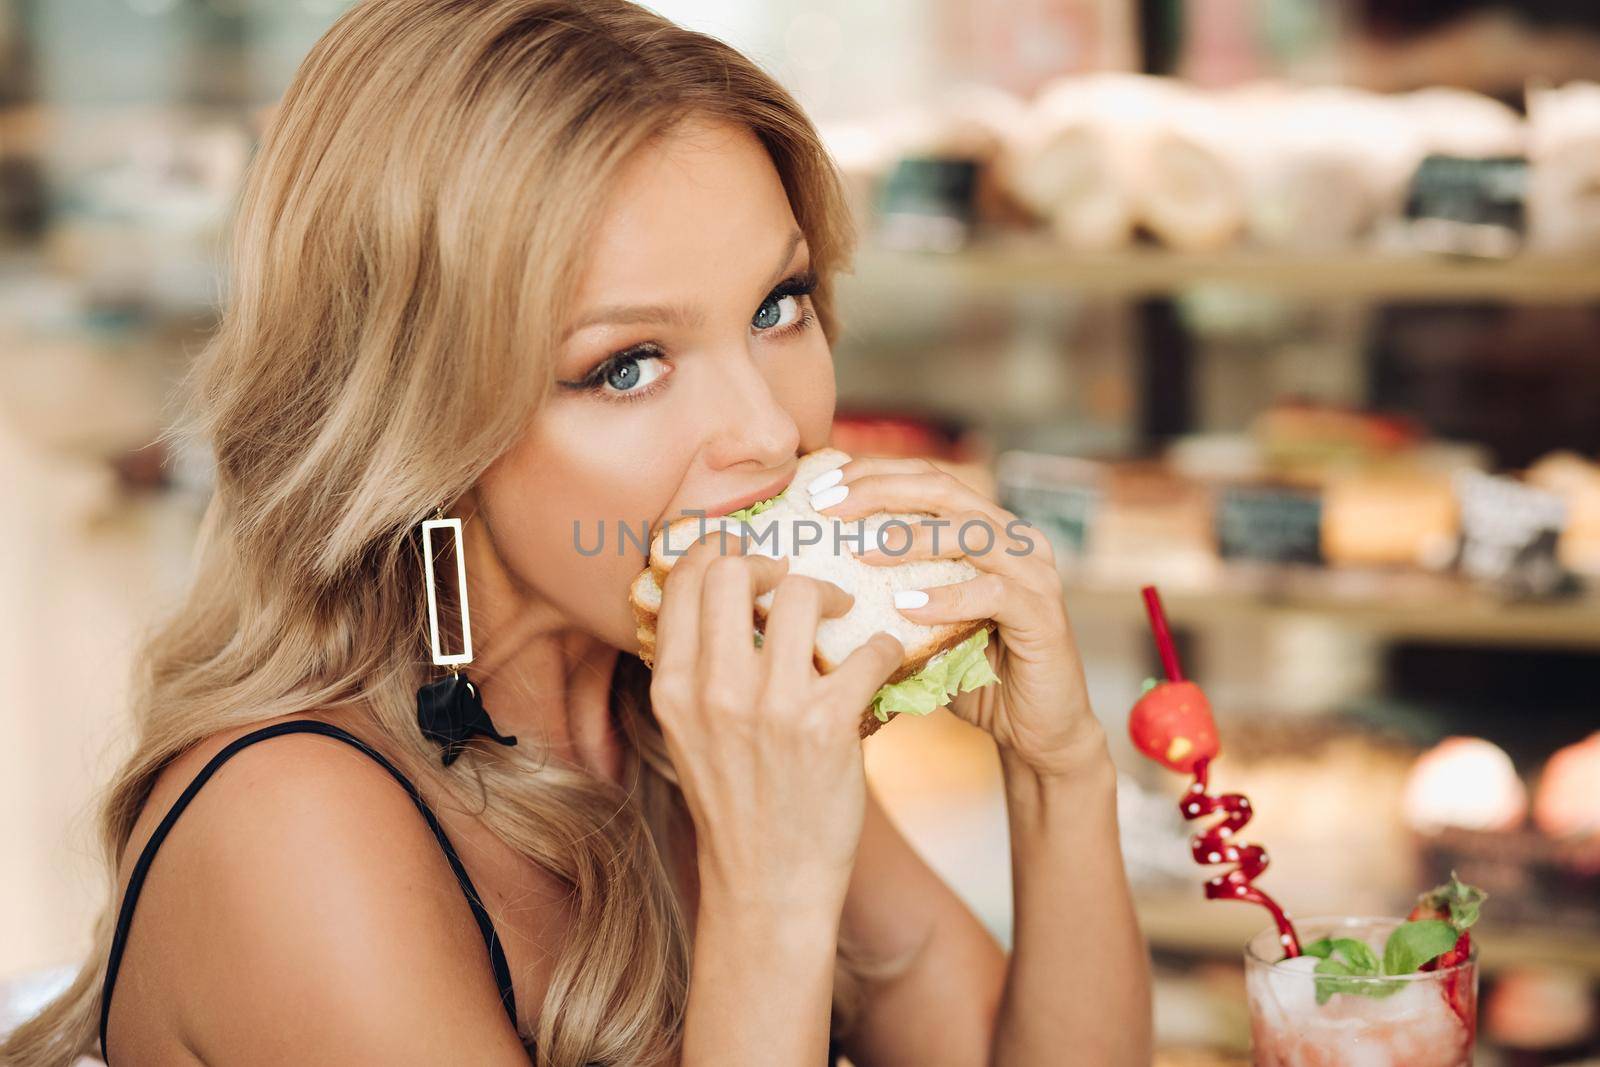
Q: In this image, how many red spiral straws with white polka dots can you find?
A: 1